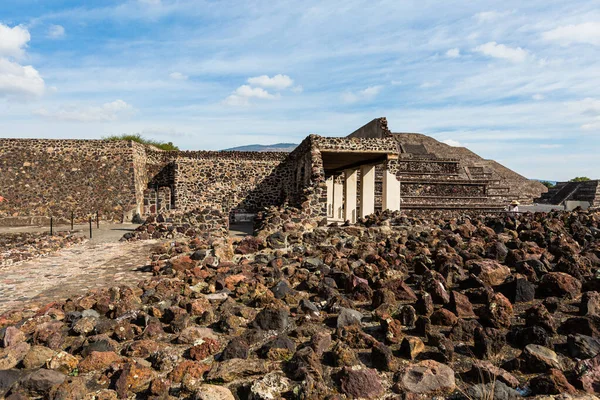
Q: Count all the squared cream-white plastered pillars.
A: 5